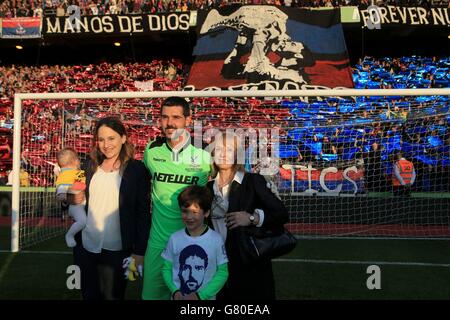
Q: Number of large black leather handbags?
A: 1